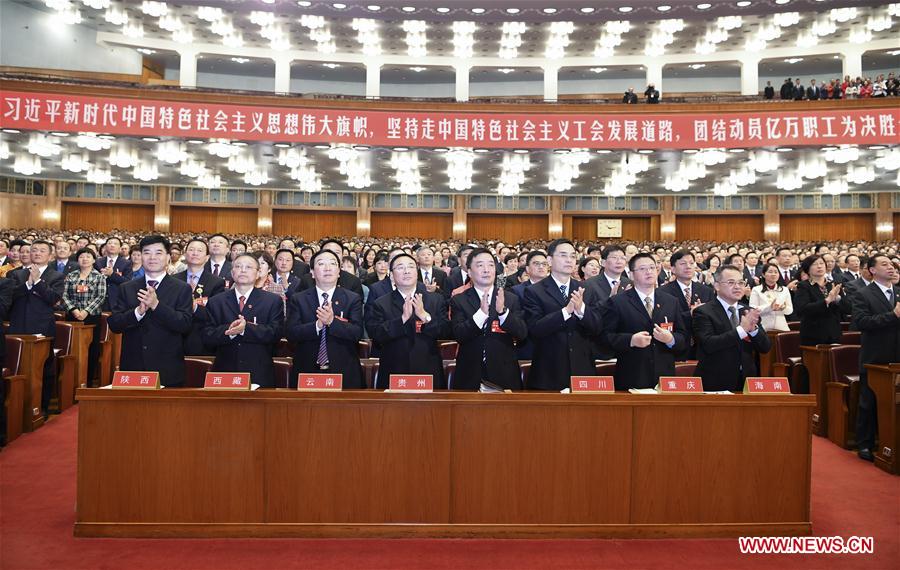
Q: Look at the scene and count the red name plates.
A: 7